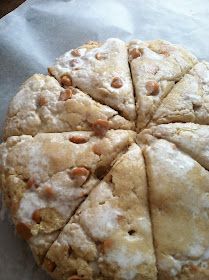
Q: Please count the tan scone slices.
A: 8